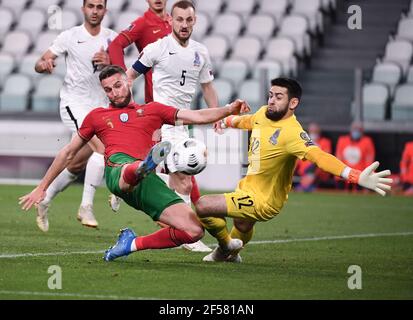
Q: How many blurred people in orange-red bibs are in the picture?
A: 3